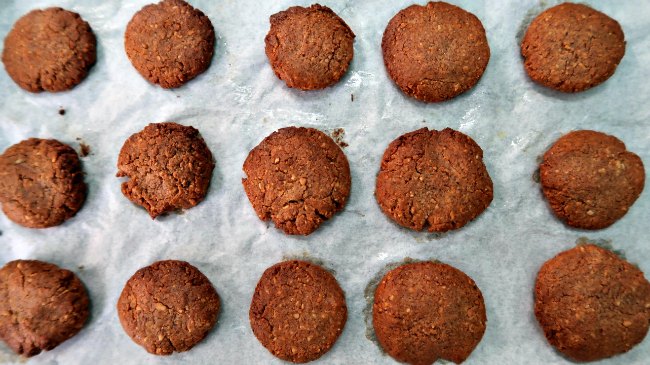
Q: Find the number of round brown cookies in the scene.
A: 15